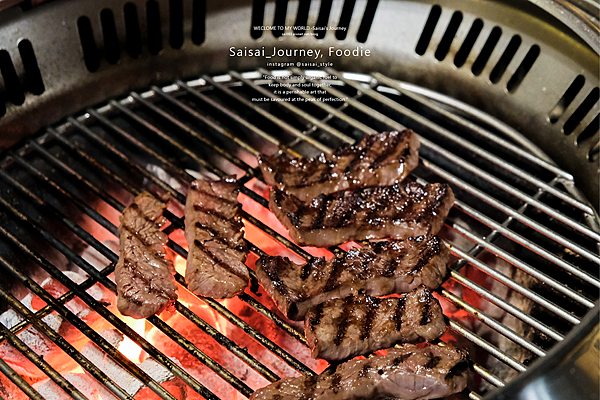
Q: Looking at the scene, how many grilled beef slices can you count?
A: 7